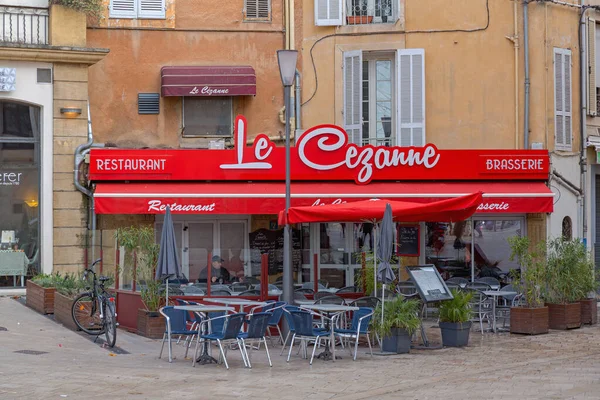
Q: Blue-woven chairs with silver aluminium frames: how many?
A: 11